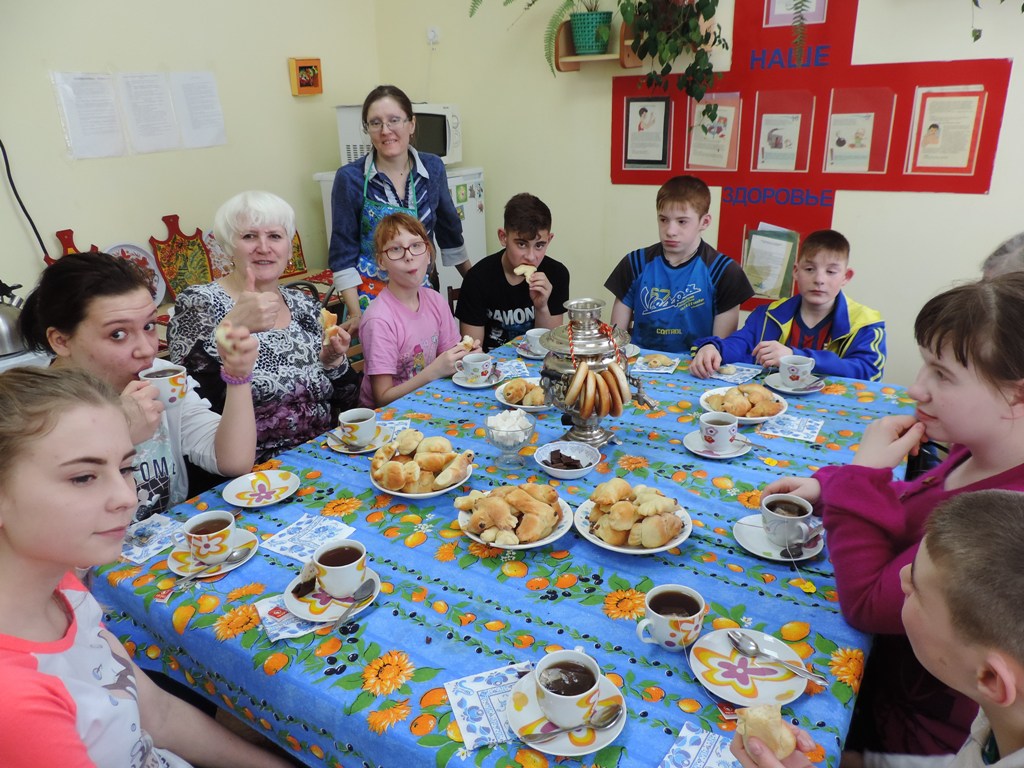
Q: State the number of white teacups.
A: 11